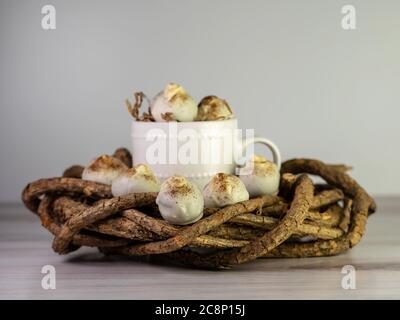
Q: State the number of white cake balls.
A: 7